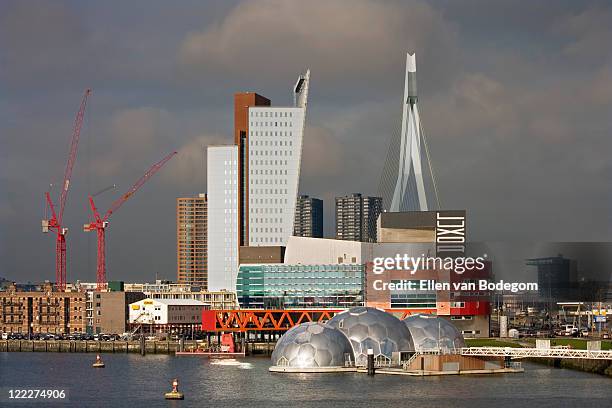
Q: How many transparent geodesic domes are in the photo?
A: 3